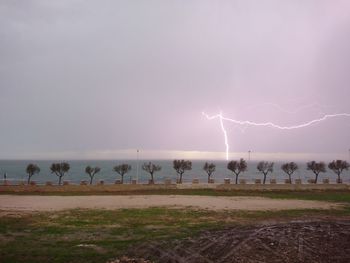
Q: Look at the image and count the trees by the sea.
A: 12